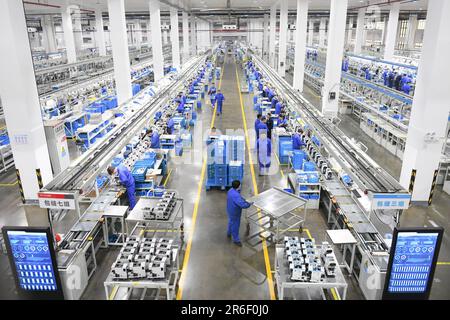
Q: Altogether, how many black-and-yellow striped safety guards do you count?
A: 4